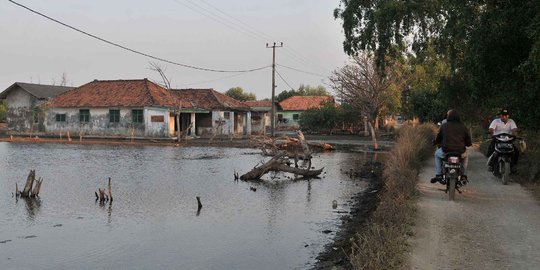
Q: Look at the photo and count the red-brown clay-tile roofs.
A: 4